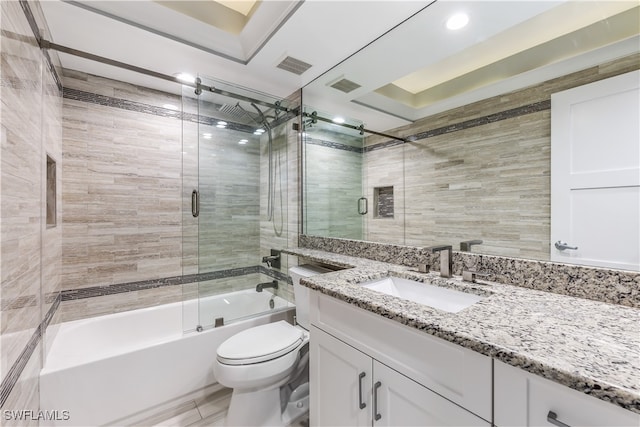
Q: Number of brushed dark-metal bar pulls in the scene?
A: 3